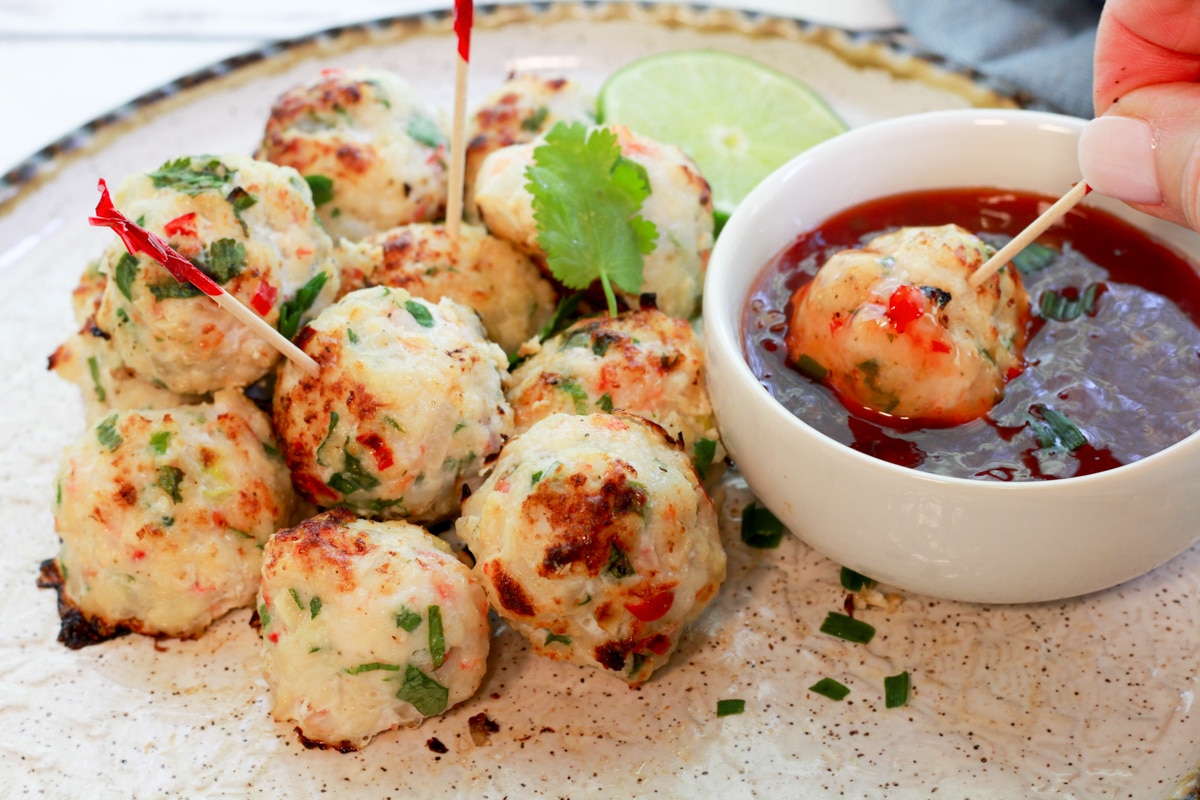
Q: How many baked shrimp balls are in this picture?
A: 12